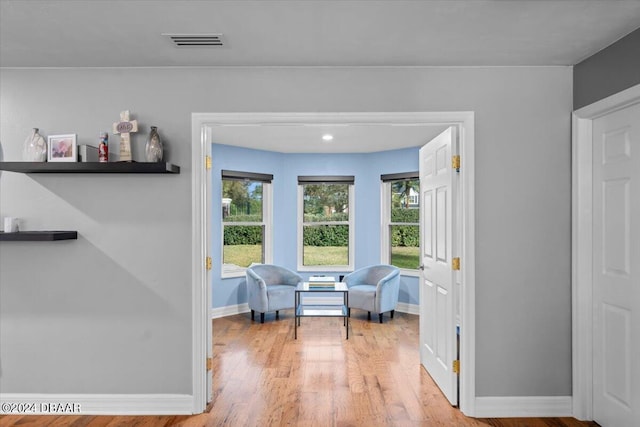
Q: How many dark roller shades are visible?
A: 3